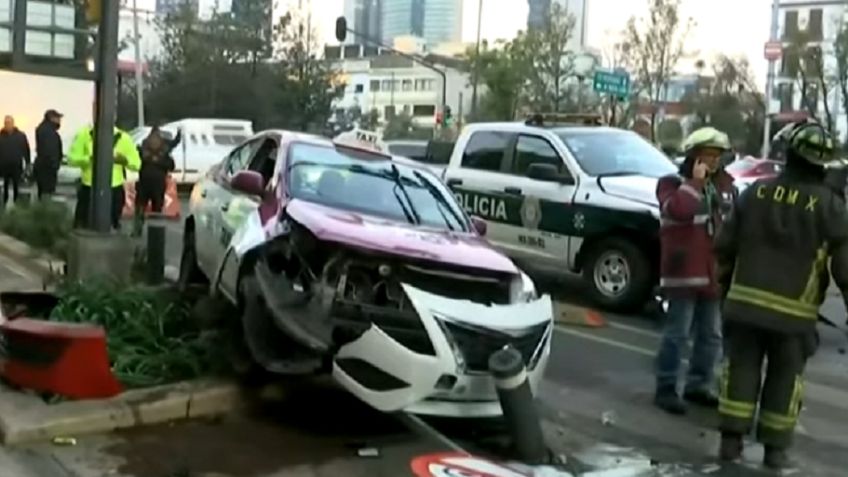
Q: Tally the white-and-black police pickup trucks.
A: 1